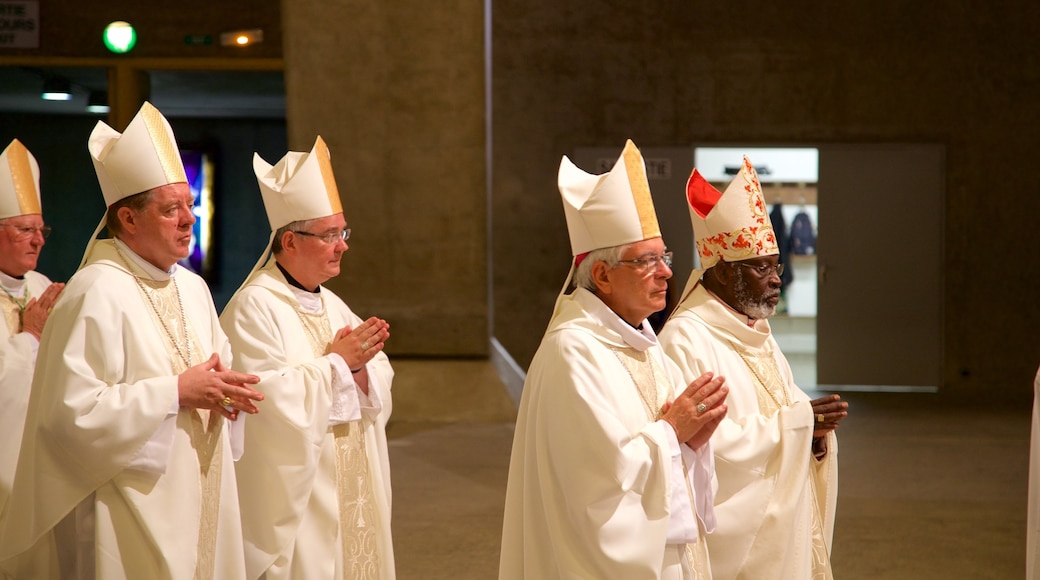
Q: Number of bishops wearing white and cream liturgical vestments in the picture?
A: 5